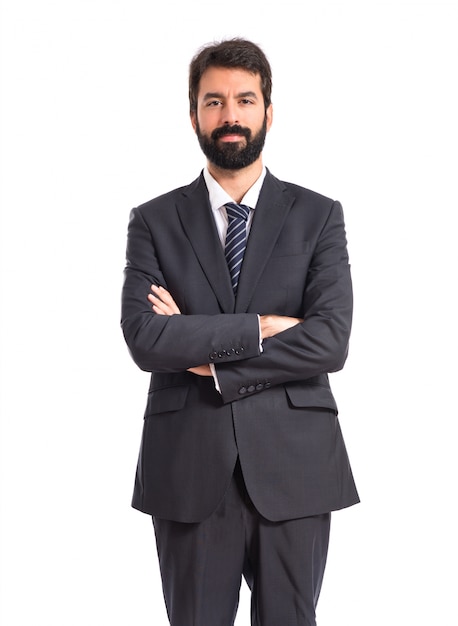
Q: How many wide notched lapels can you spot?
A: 2